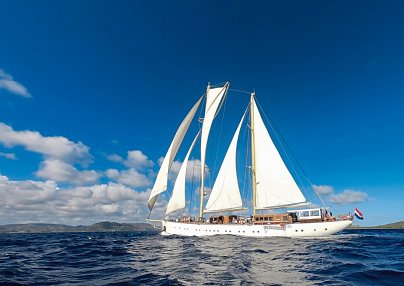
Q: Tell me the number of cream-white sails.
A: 5